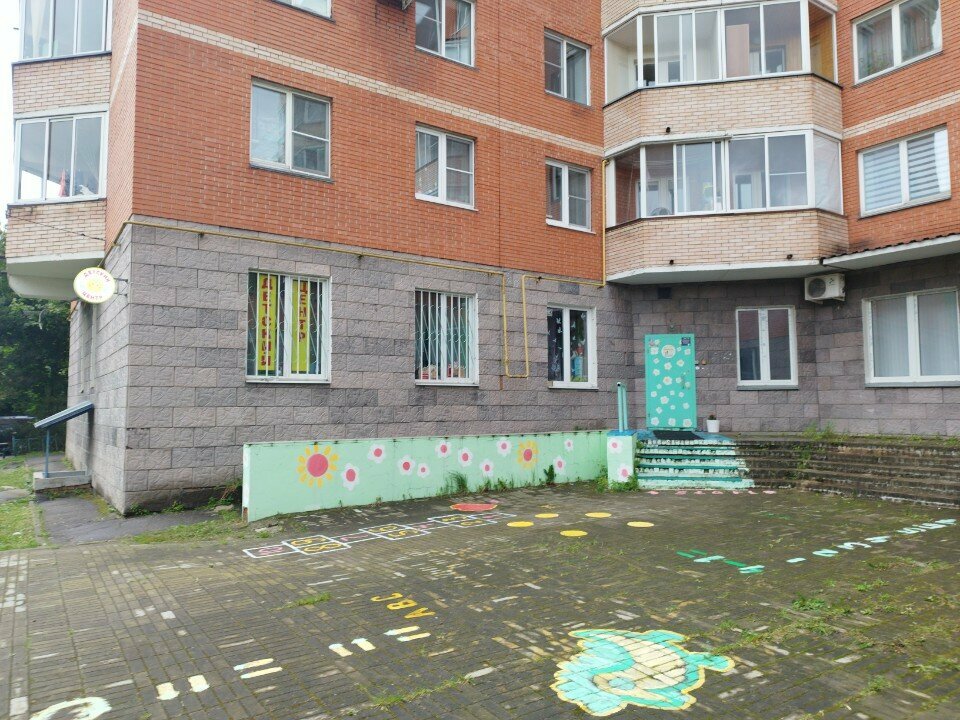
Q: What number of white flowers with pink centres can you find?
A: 12